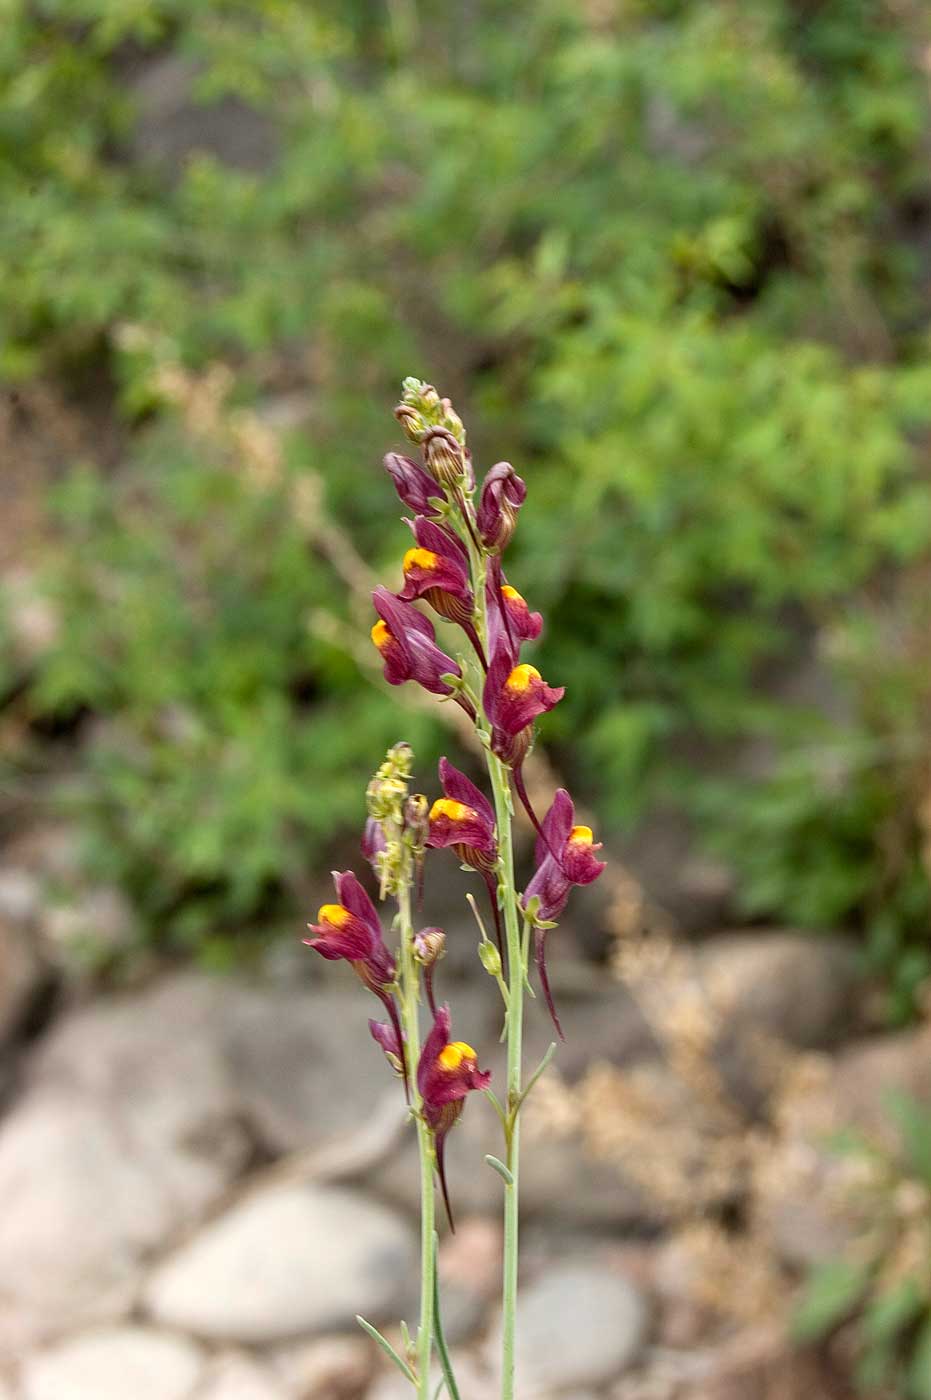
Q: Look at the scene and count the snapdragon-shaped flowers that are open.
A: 8